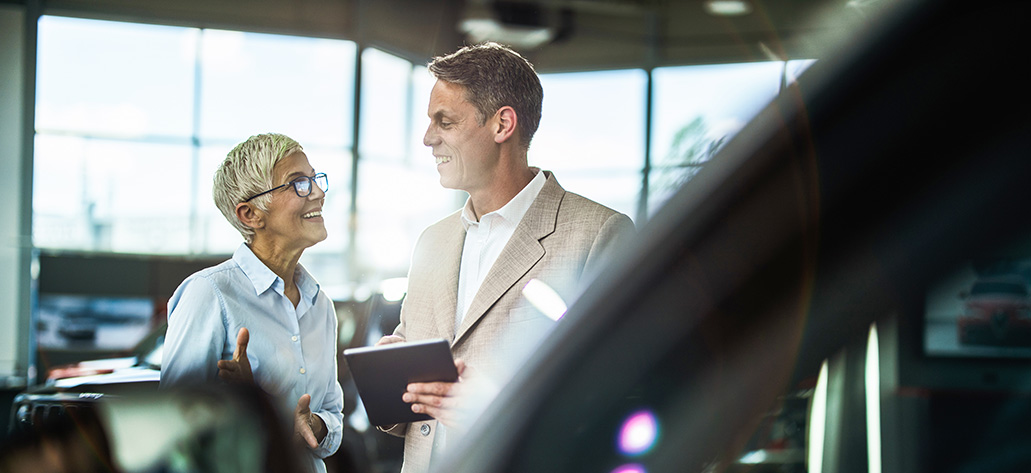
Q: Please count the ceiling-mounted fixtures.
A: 2